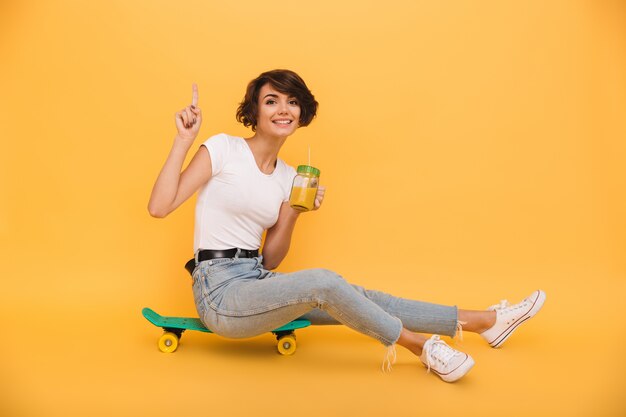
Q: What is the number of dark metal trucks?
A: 2